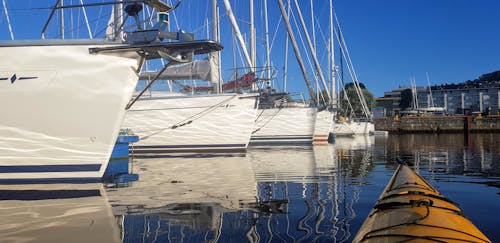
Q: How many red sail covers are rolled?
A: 1